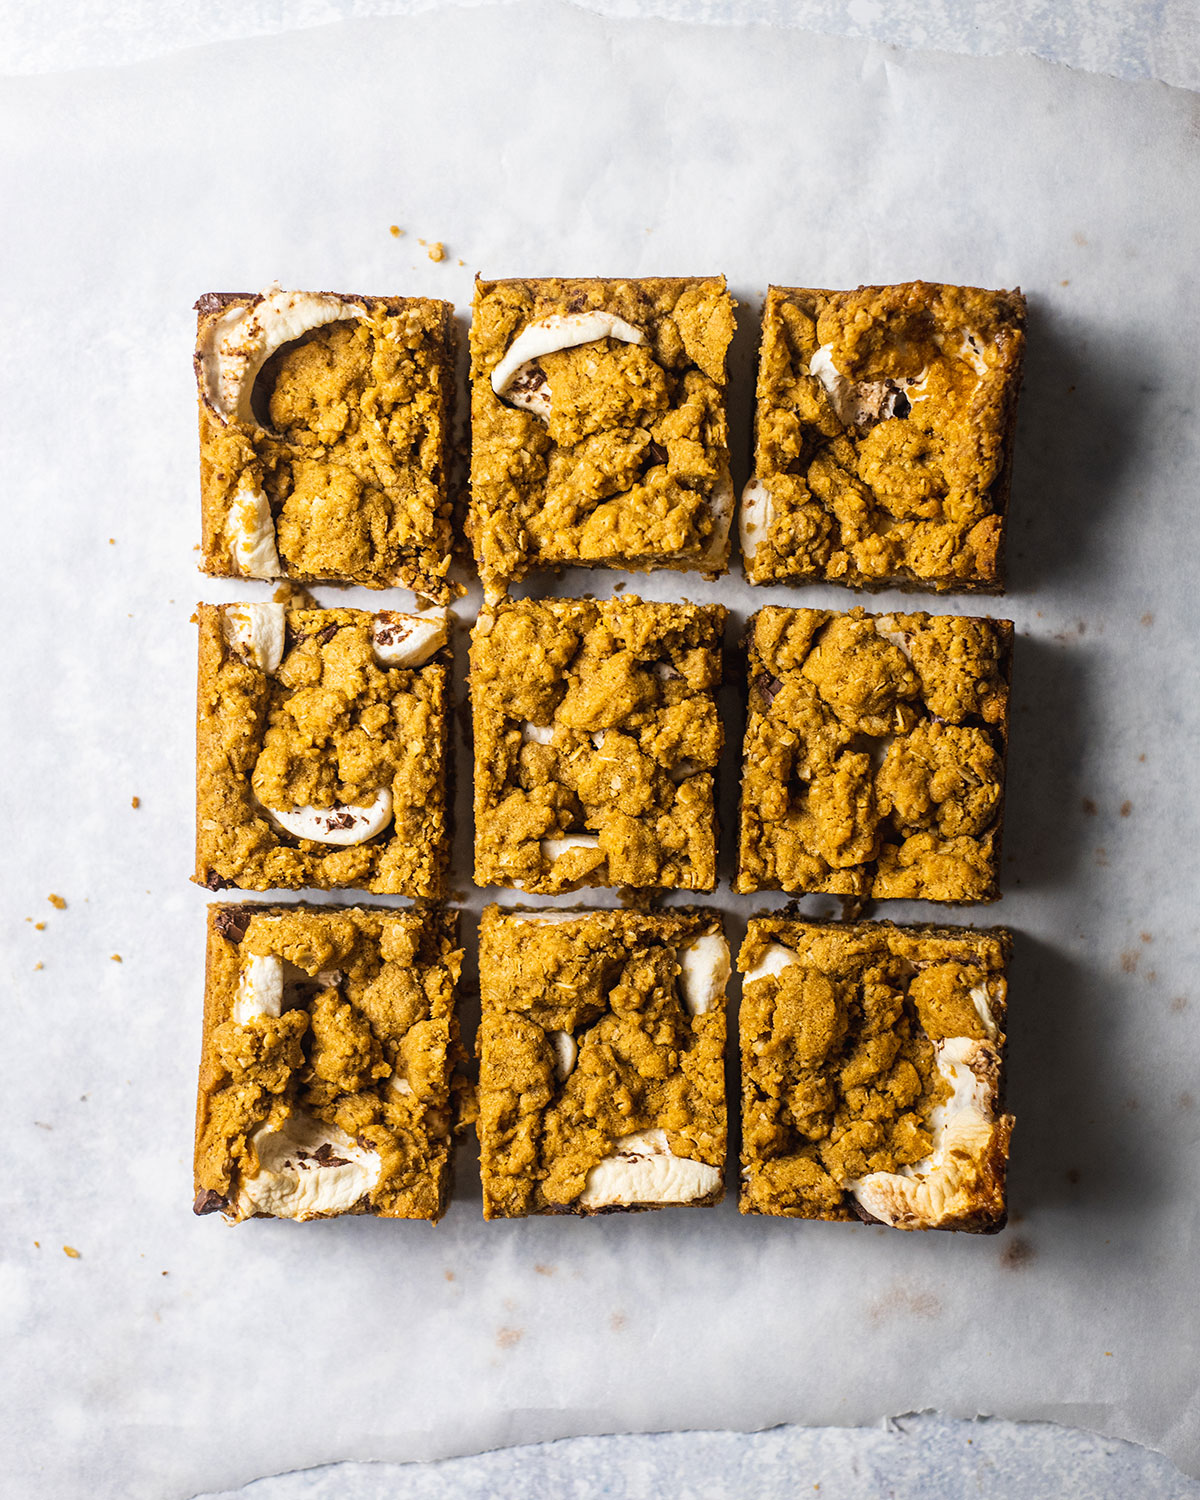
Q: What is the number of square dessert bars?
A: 9